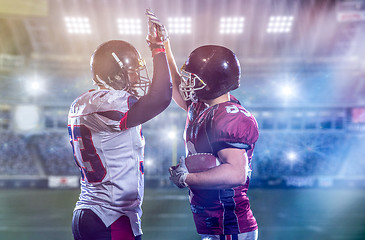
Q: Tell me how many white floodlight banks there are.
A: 5